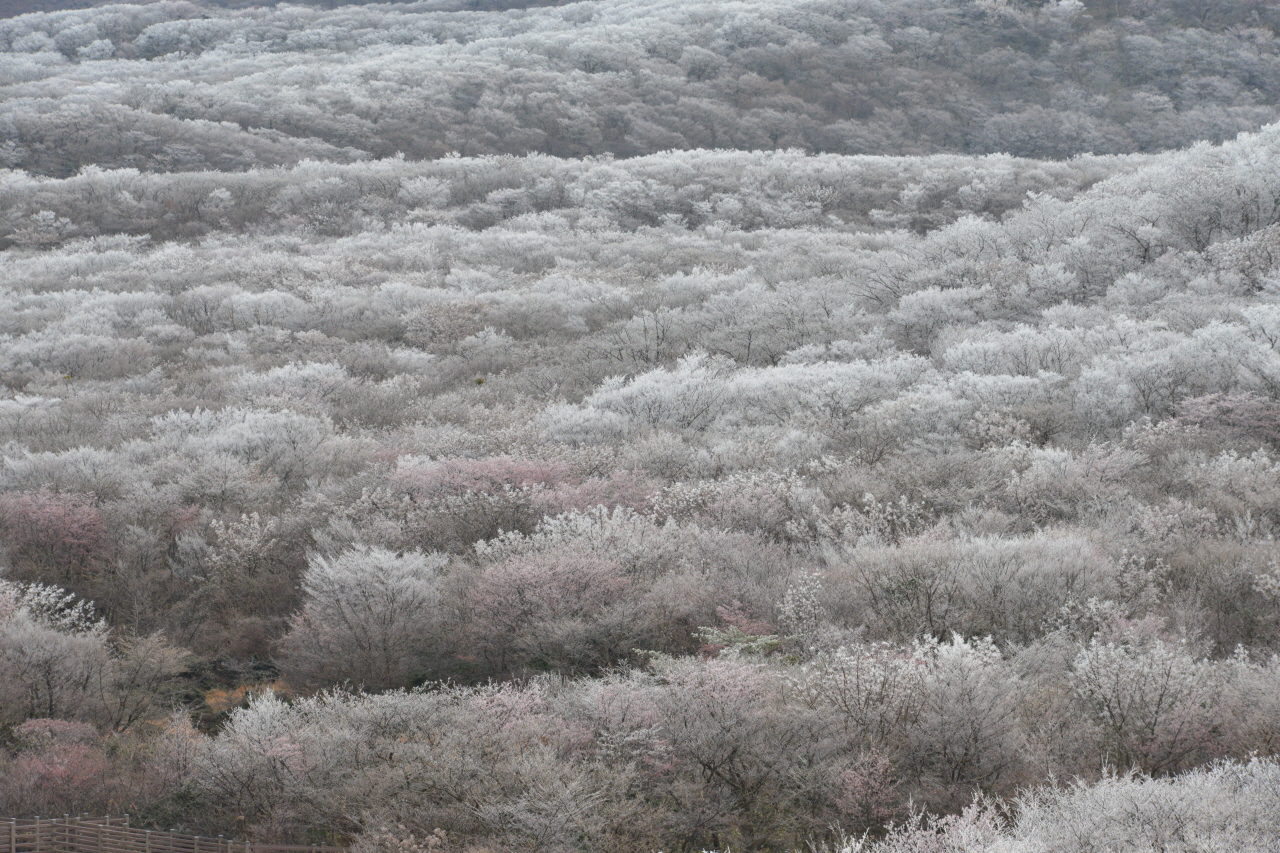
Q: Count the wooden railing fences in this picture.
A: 1